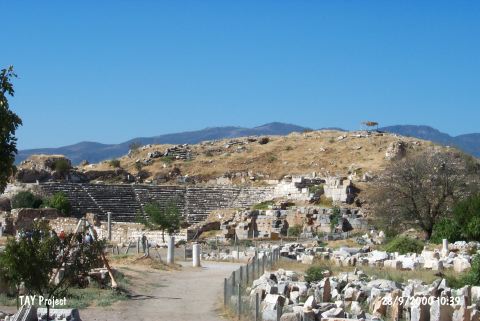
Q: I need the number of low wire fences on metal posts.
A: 1